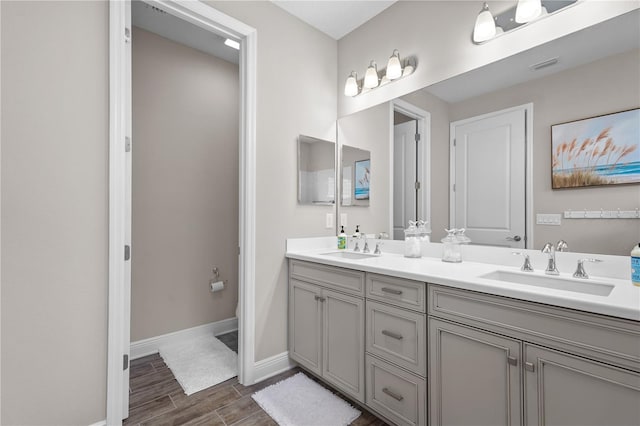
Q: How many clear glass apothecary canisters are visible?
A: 2